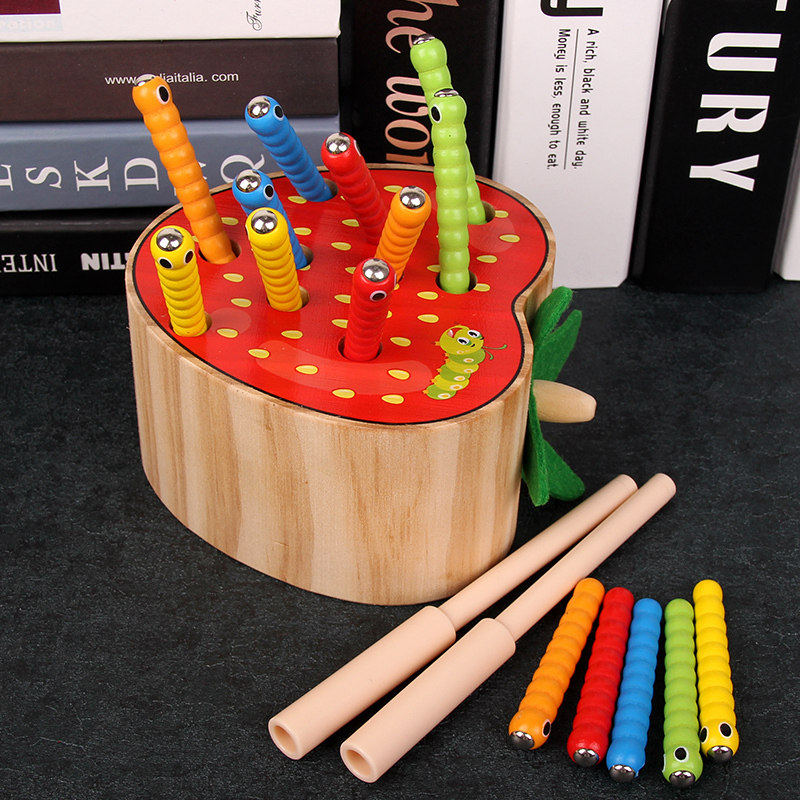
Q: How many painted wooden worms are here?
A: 15